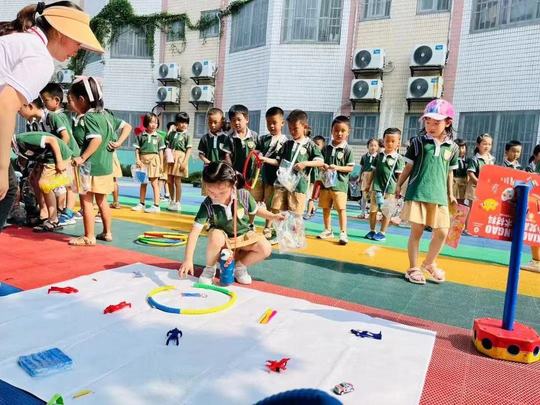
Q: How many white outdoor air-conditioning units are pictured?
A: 9